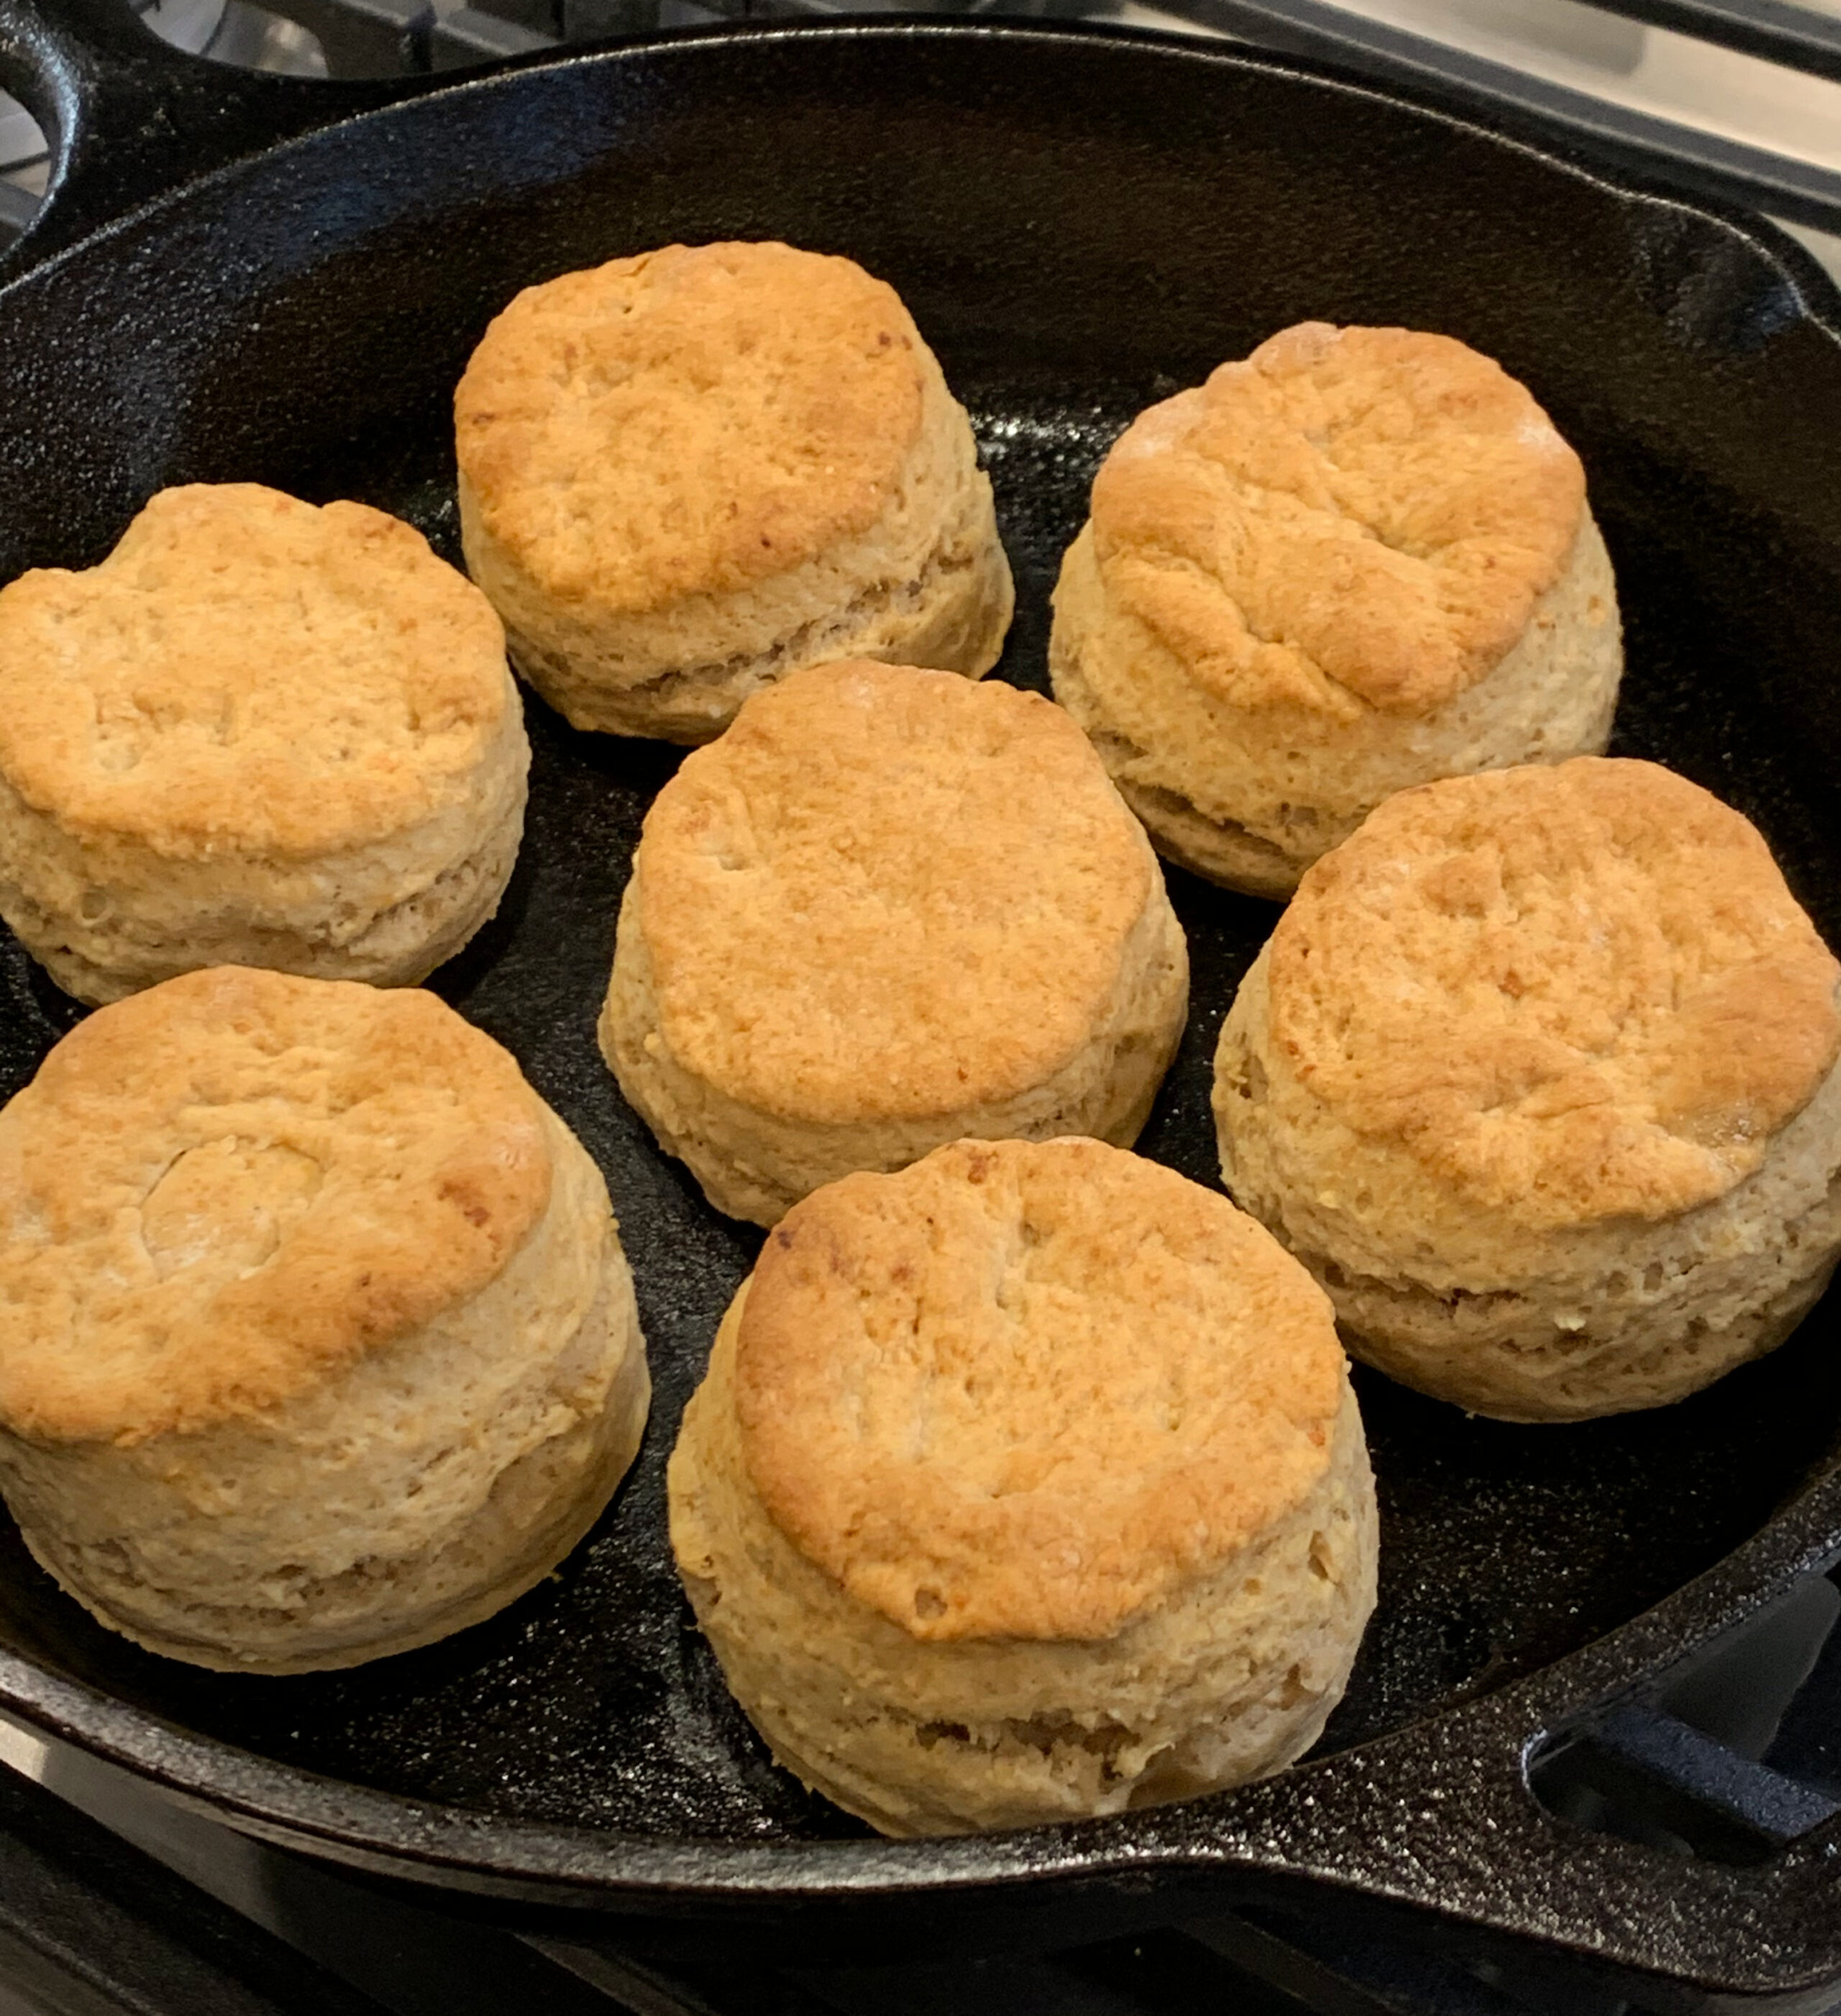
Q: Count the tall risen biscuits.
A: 7